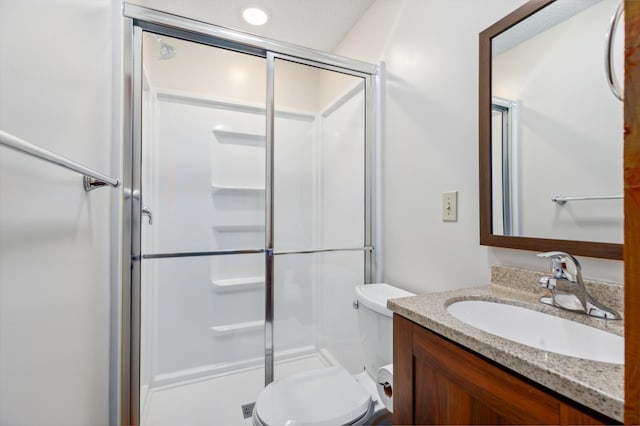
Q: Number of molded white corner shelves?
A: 5